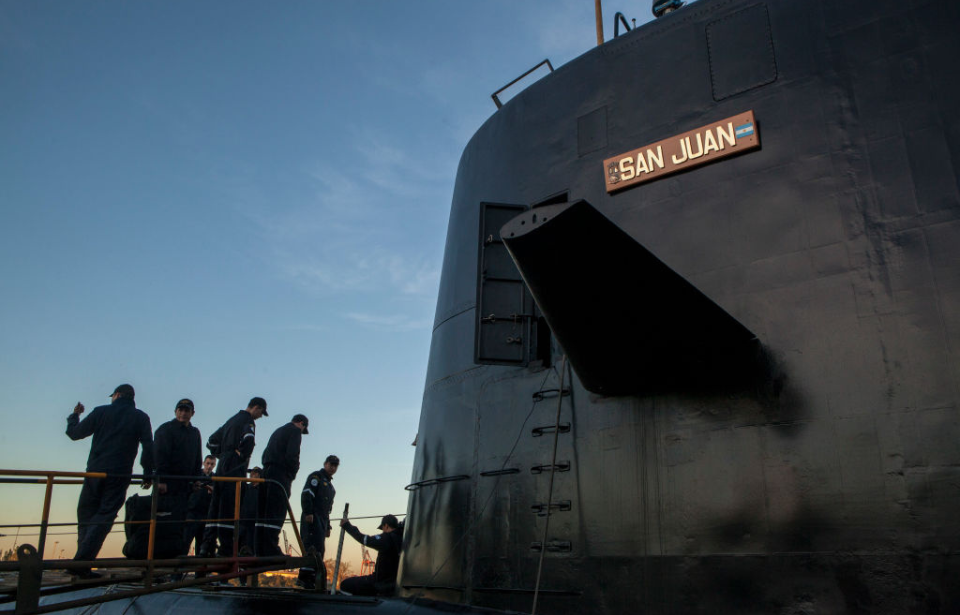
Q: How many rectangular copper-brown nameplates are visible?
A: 1